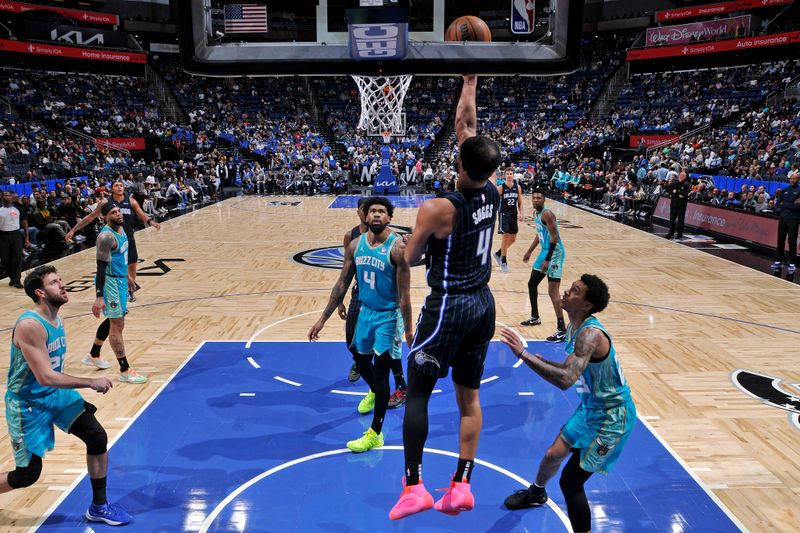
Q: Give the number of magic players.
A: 4